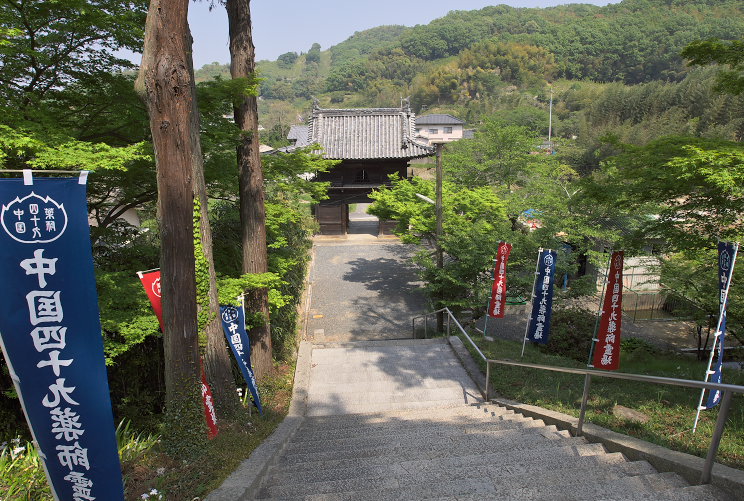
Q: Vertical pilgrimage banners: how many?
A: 7